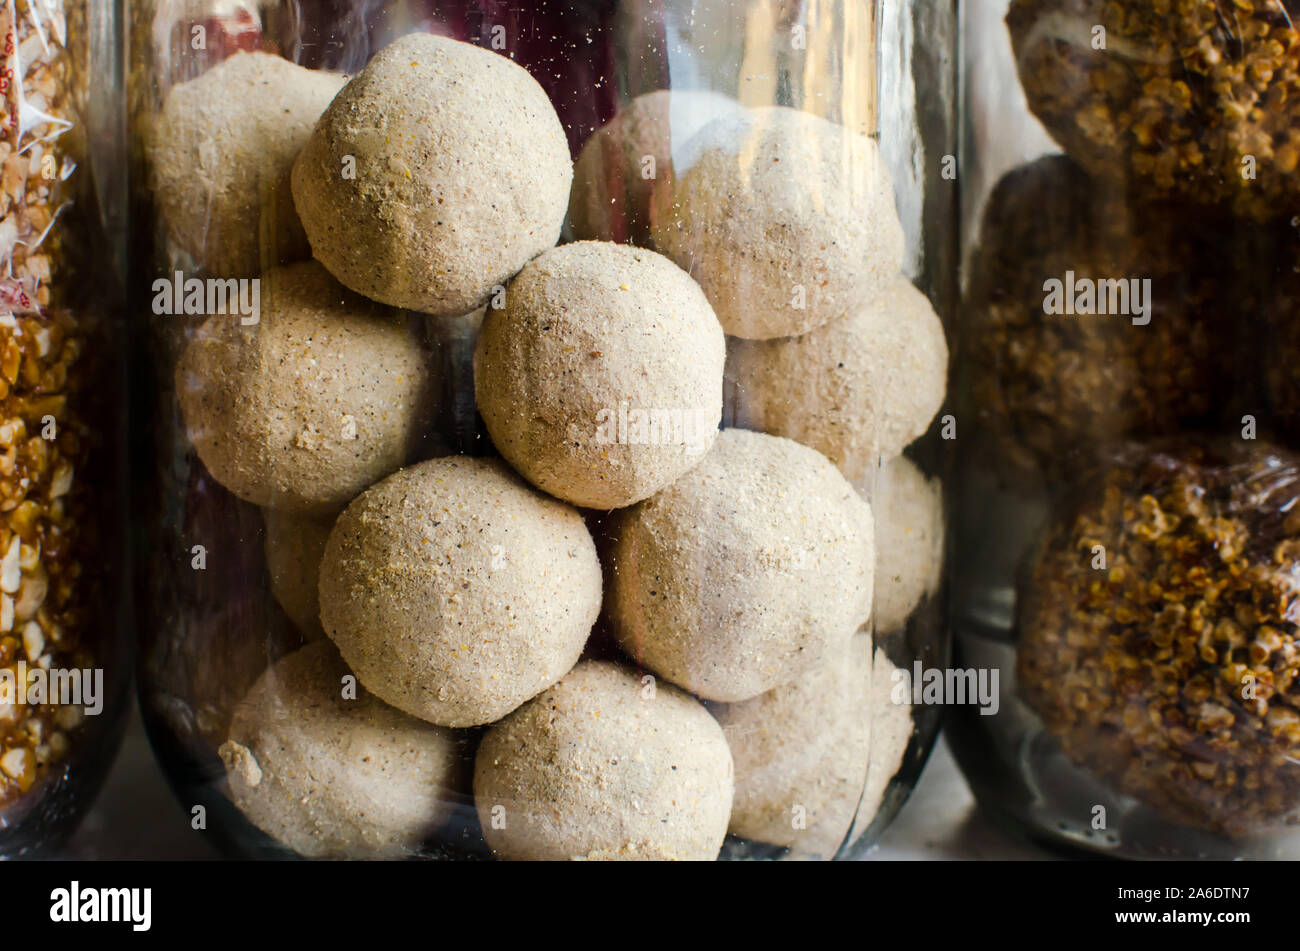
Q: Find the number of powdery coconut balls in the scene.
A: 14